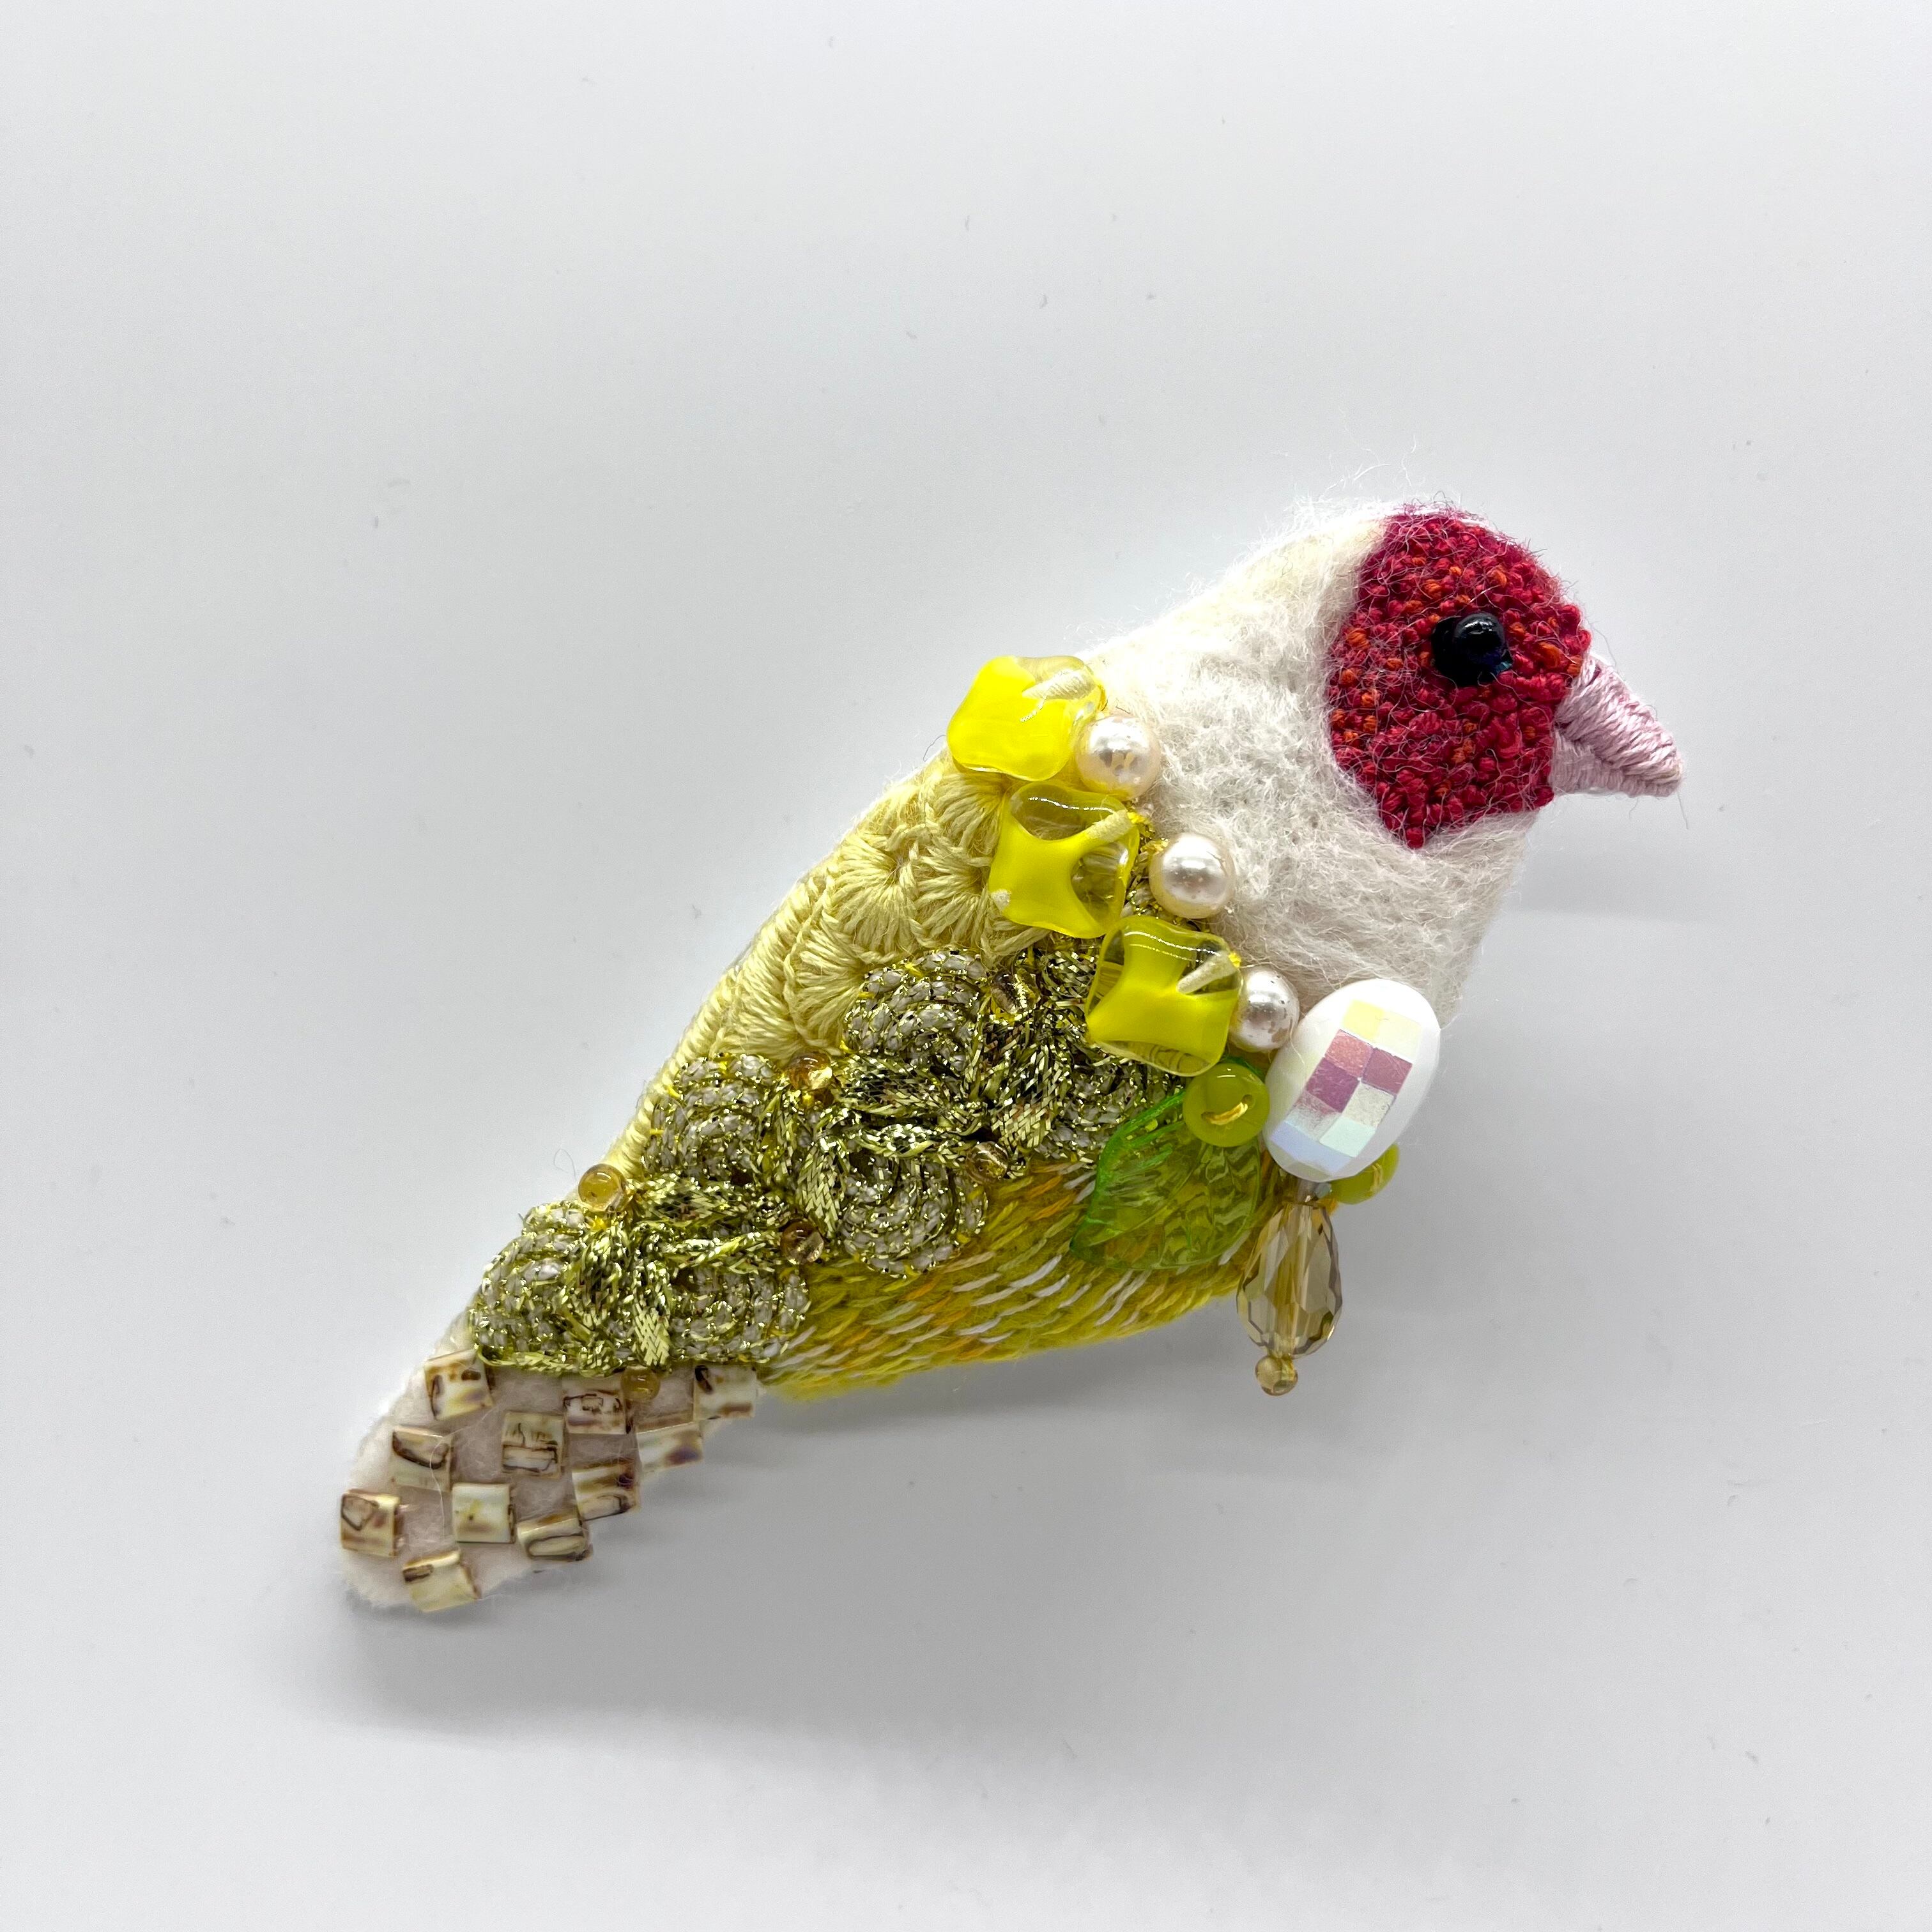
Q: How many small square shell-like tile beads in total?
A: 11